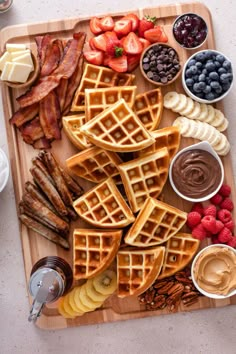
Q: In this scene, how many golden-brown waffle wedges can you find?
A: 13